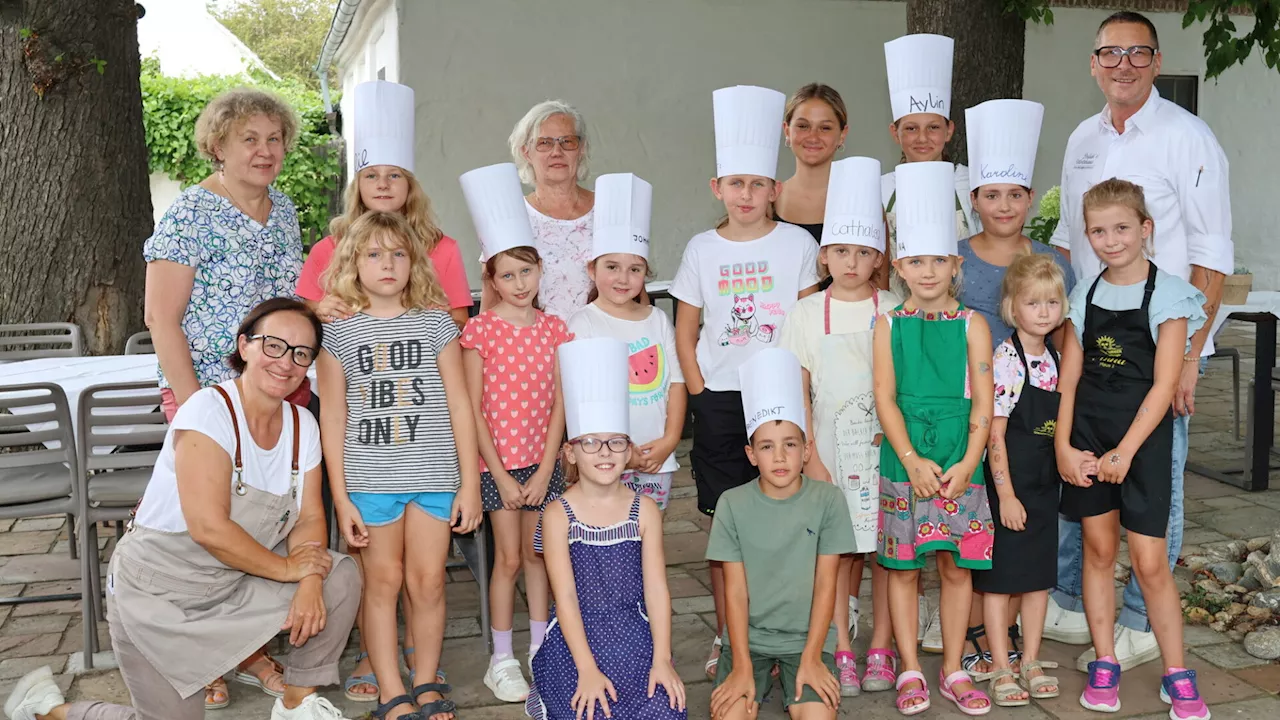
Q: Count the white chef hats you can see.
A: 10